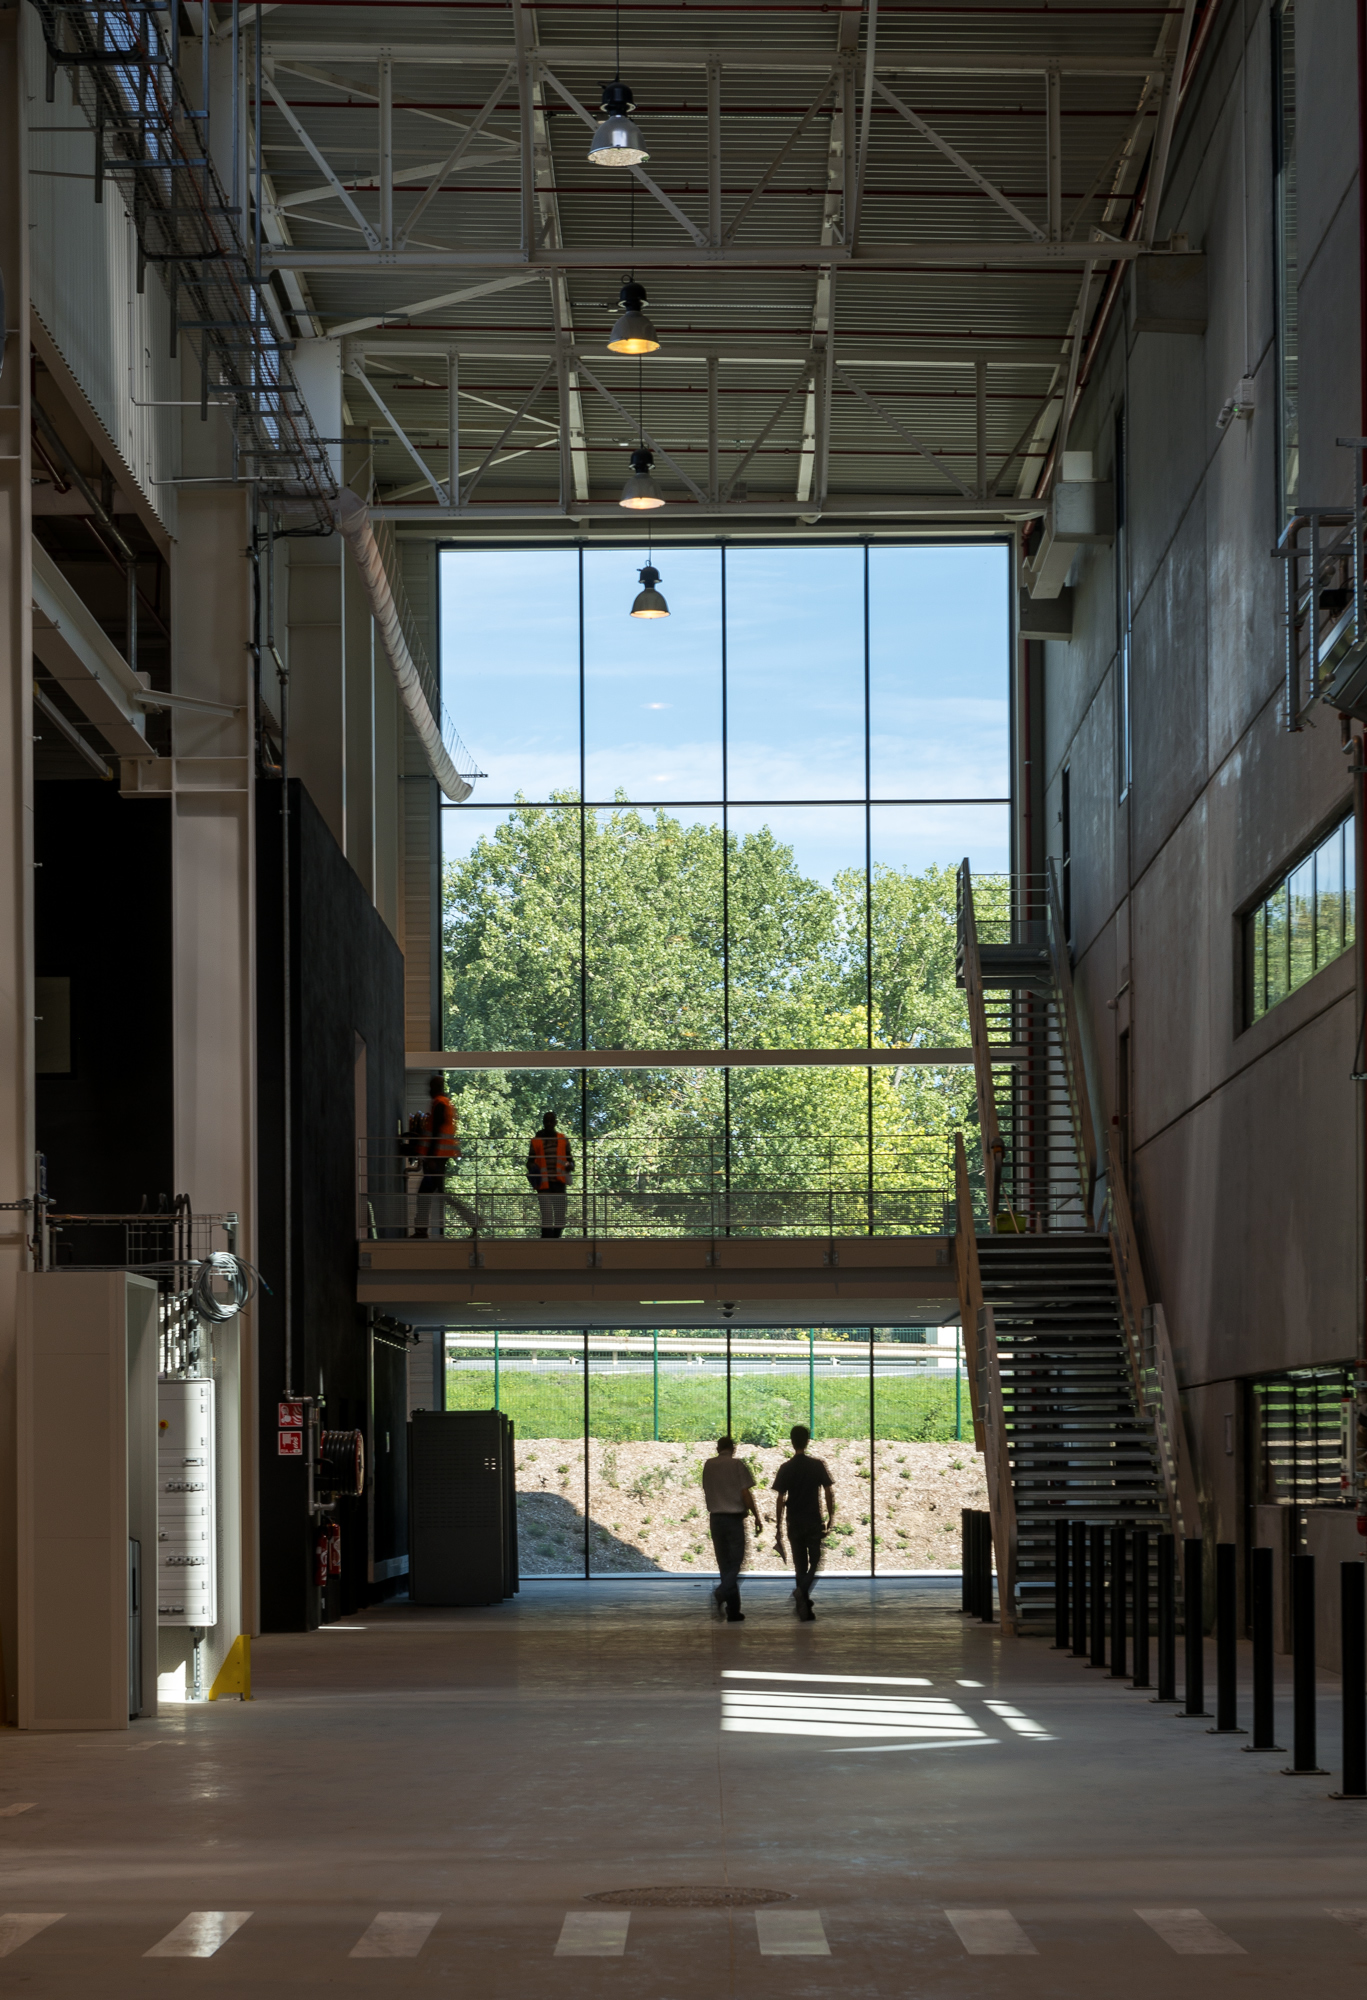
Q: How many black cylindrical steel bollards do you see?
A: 14